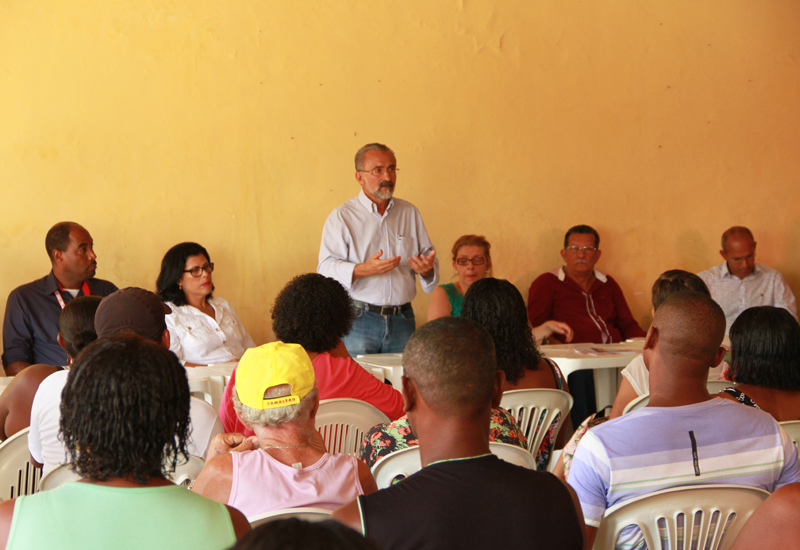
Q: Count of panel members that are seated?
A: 5